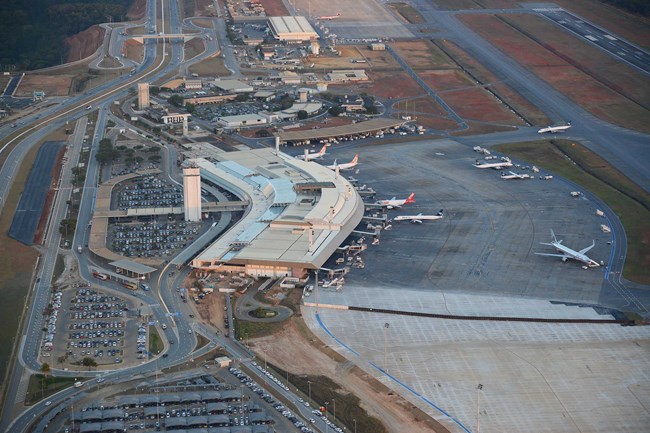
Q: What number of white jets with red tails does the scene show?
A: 3